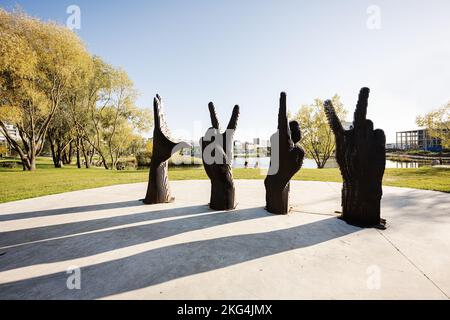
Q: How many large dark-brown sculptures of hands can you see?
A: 4